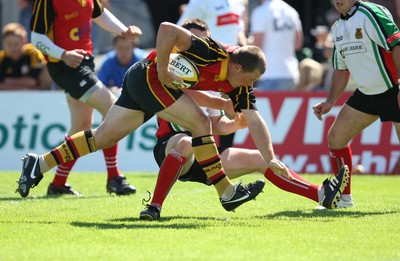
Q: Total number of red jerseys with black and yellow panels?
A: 2